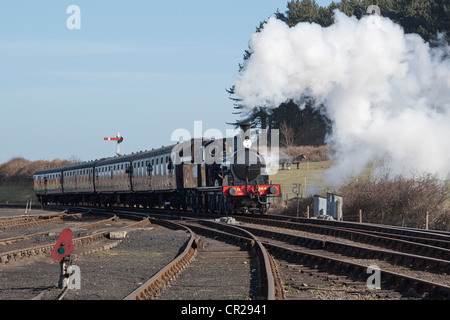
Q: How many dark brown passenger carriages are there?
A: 4